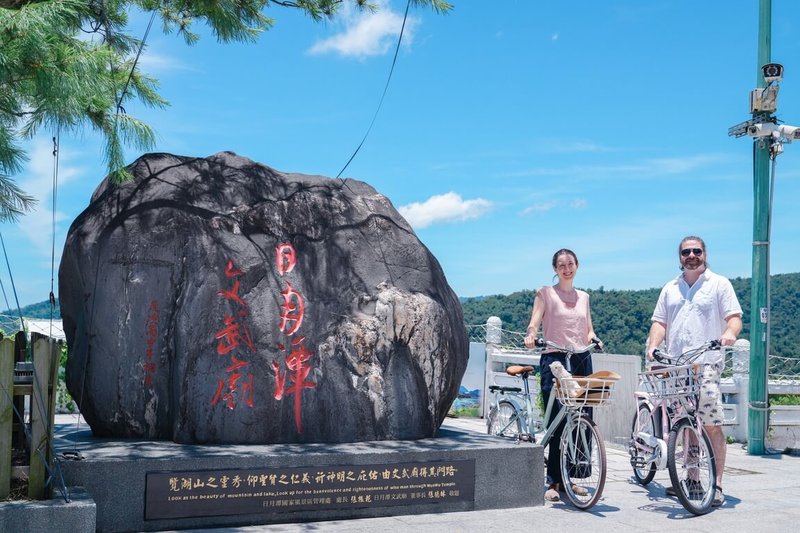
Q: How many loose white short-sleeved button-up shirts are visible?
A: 1